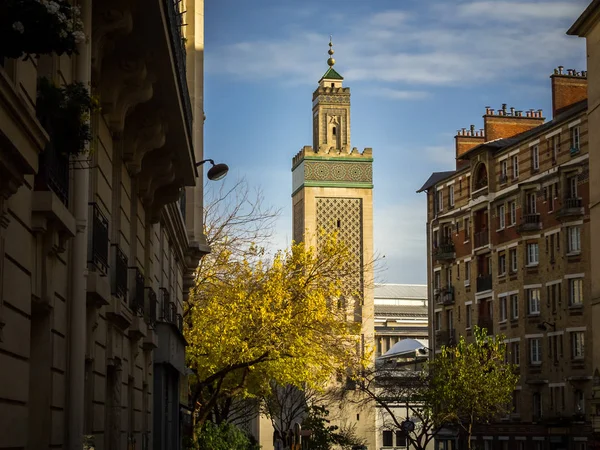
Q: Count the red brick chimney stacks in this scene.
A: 3